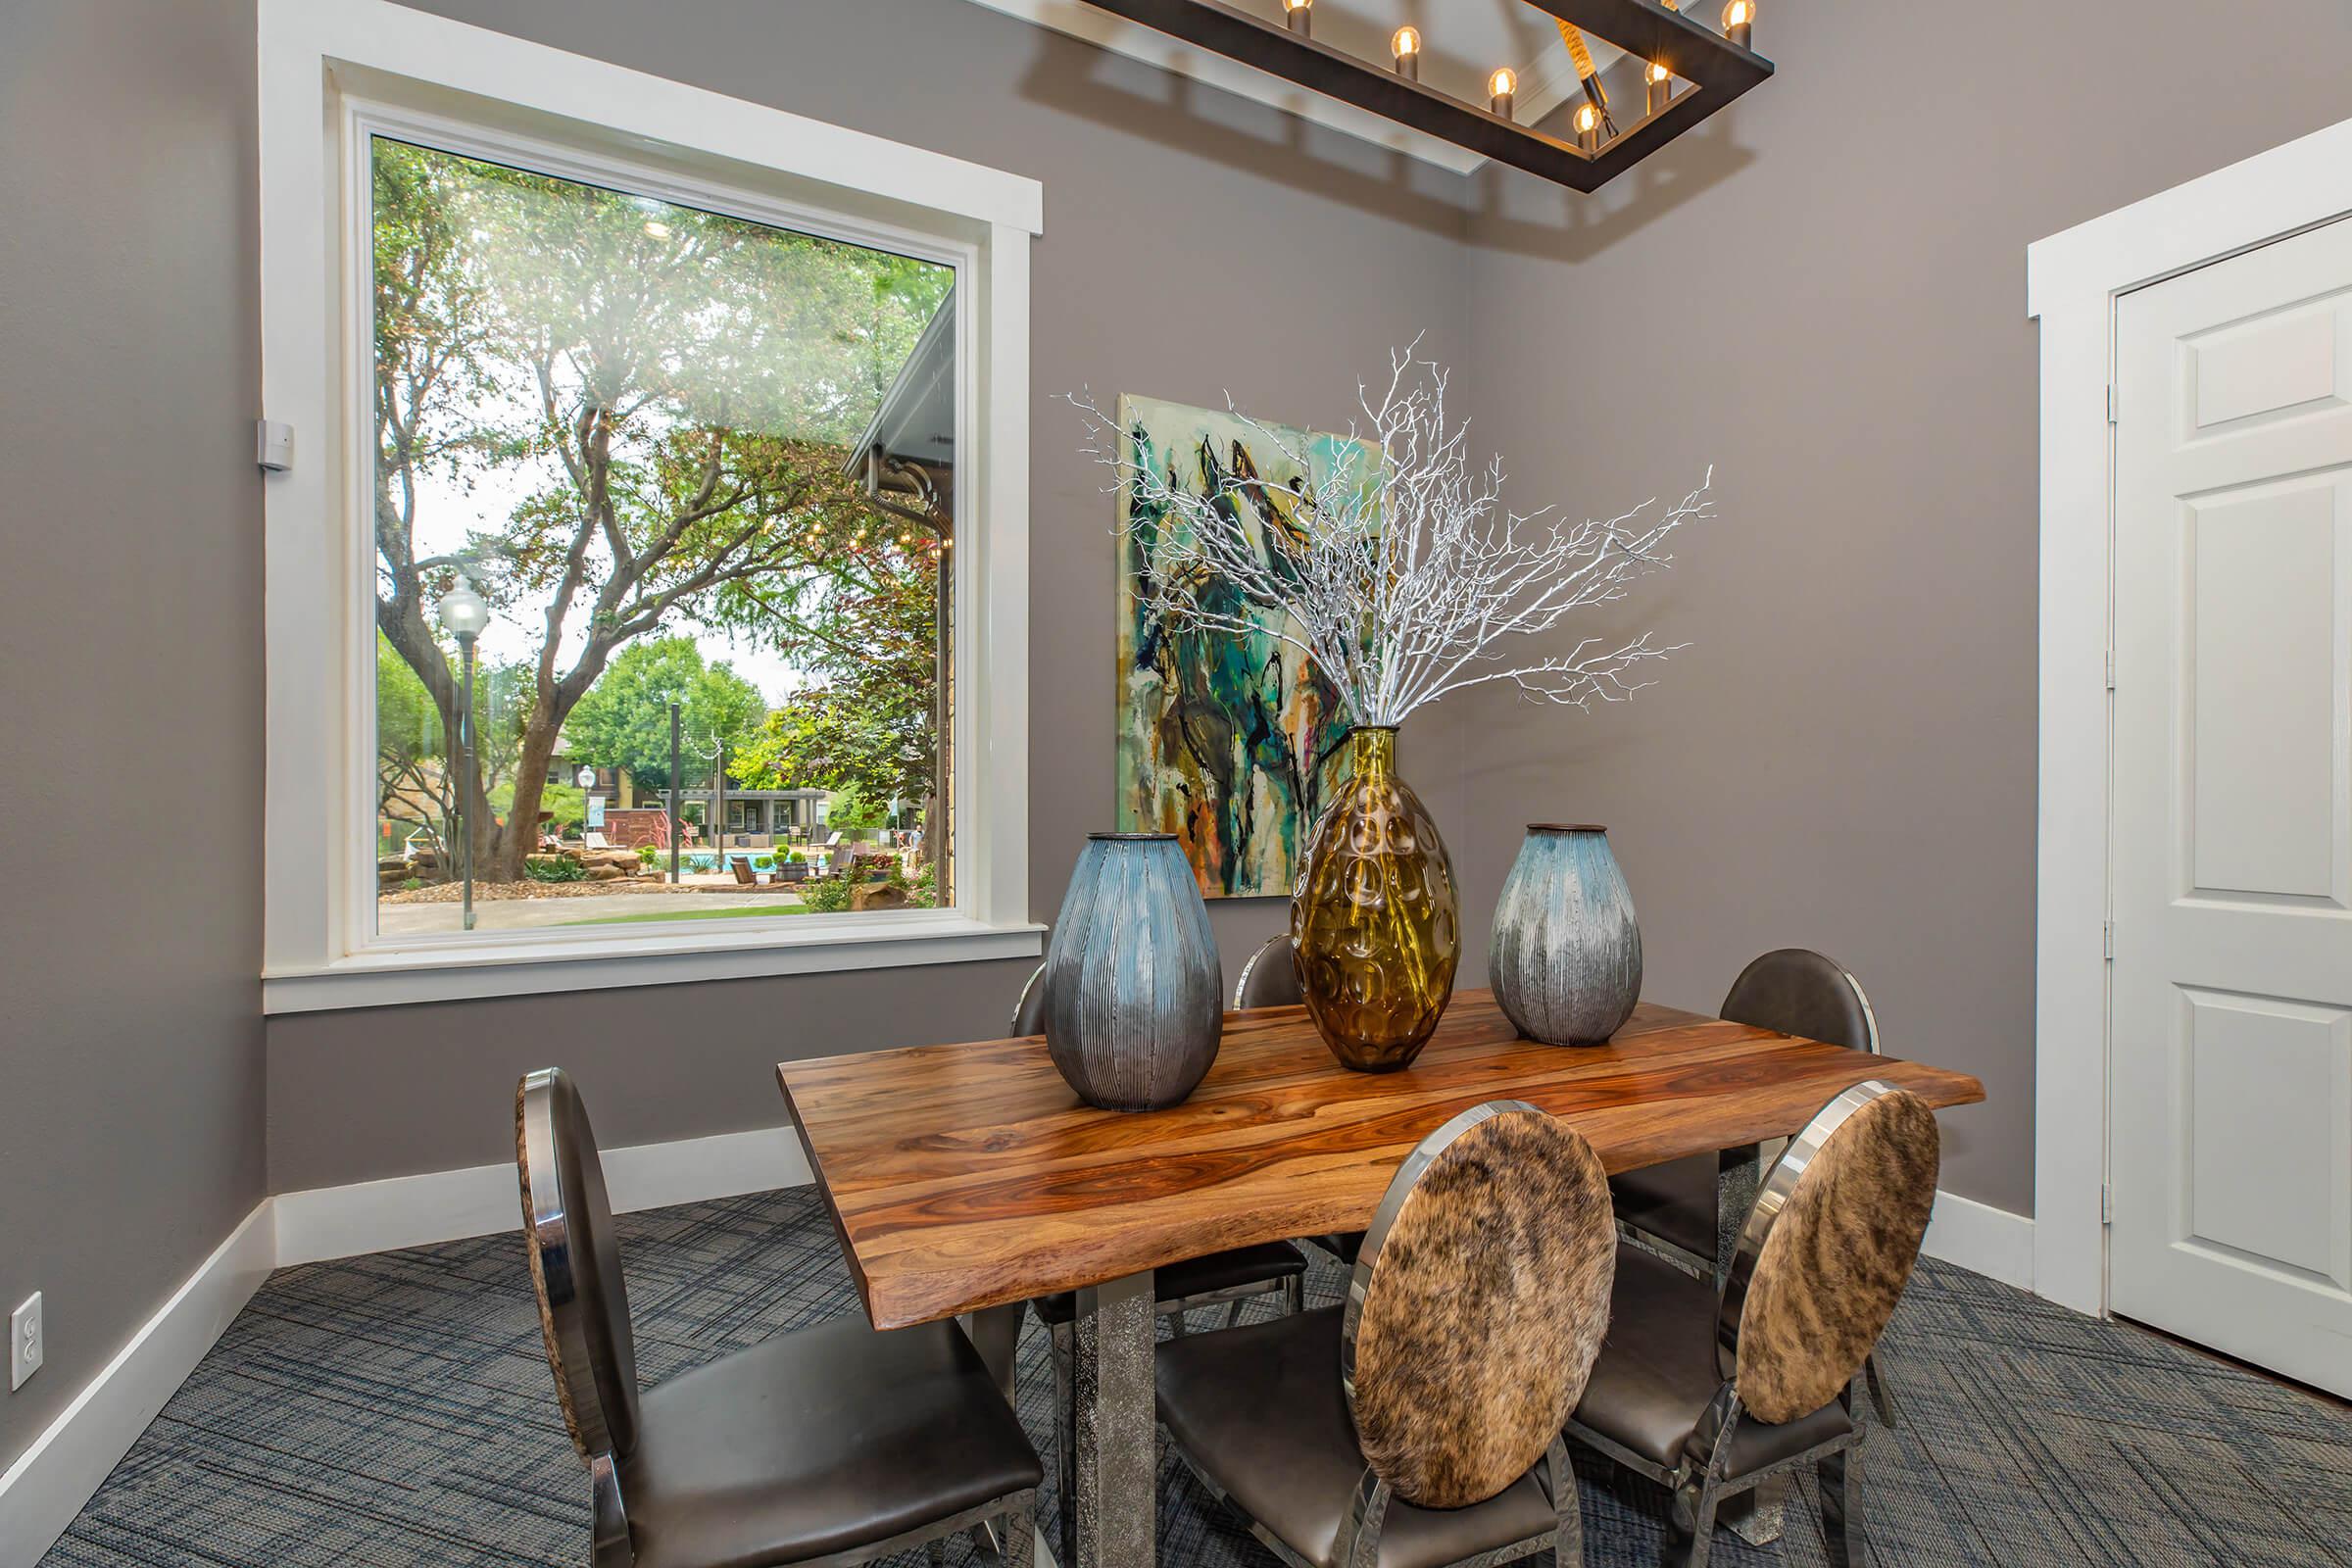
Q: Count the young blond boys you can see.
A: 0